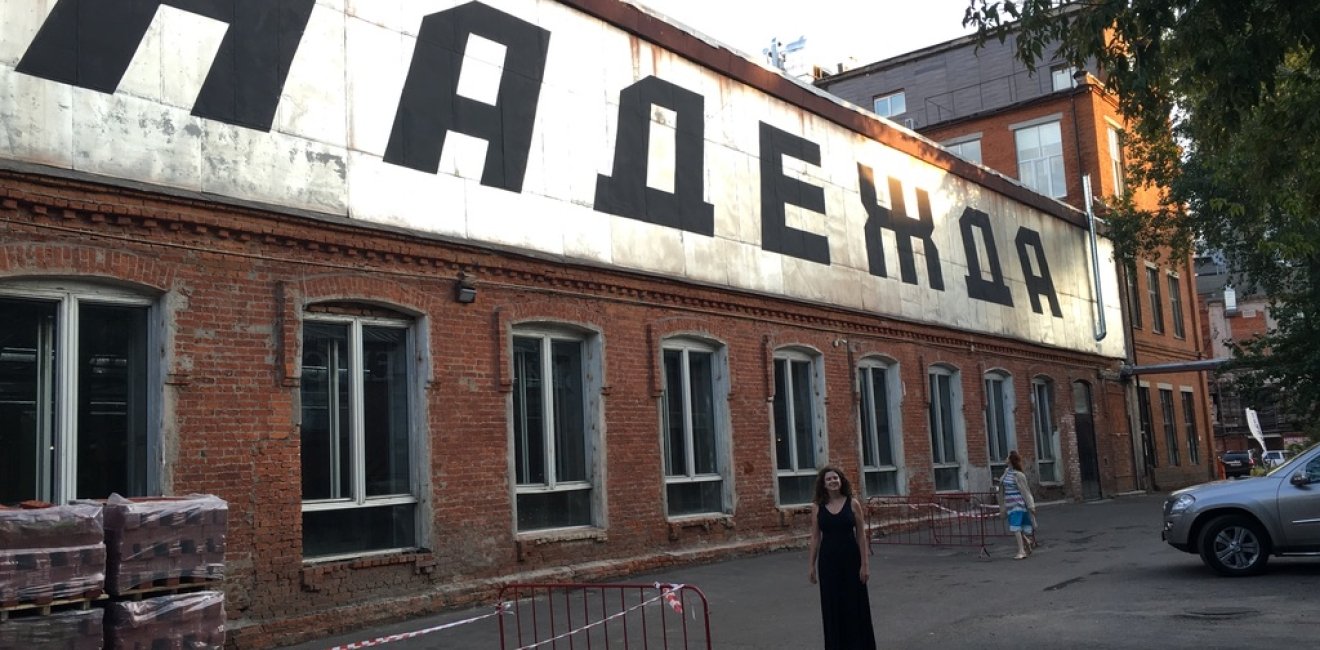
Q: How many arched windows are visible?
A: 9